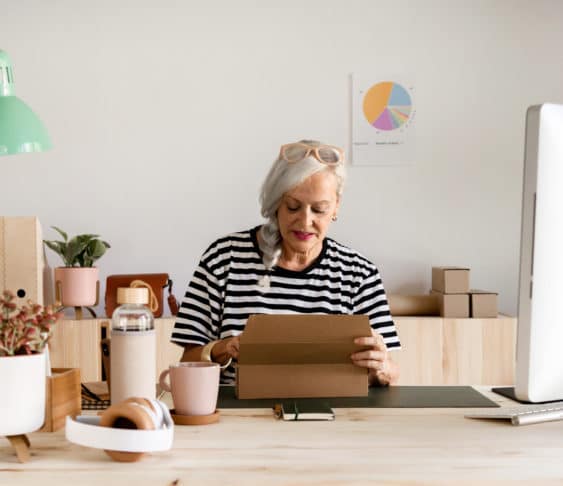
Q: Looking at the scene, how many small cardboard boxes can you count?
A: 3